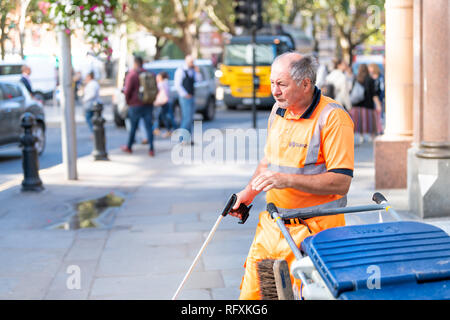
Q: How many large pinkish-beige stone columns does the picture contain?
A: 2